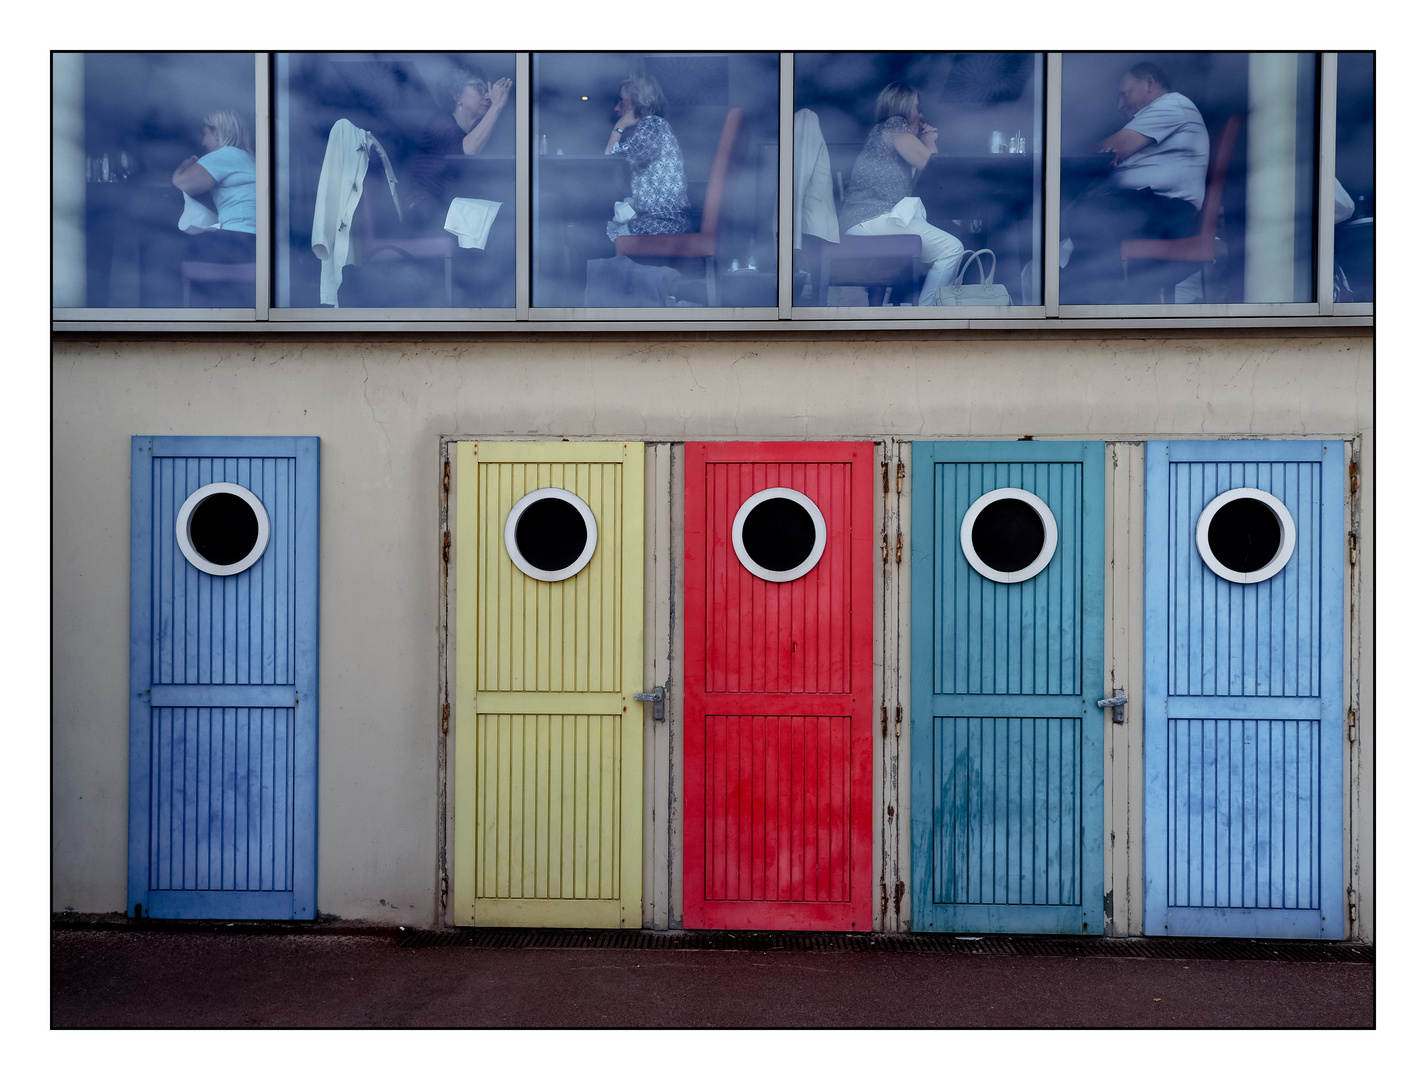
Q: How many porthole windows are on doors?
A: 5